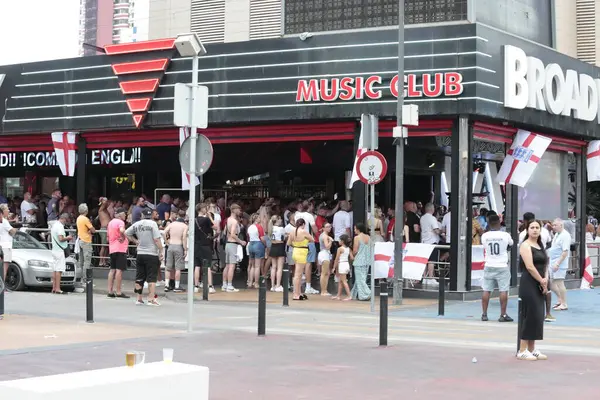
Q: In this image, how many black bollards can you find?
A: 7